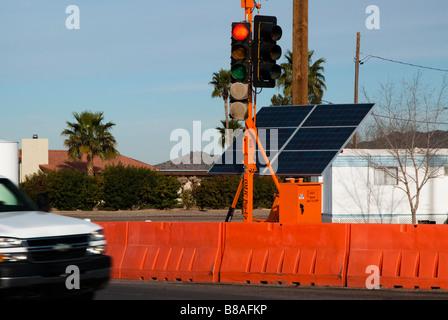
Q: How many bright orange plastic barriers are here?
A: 4